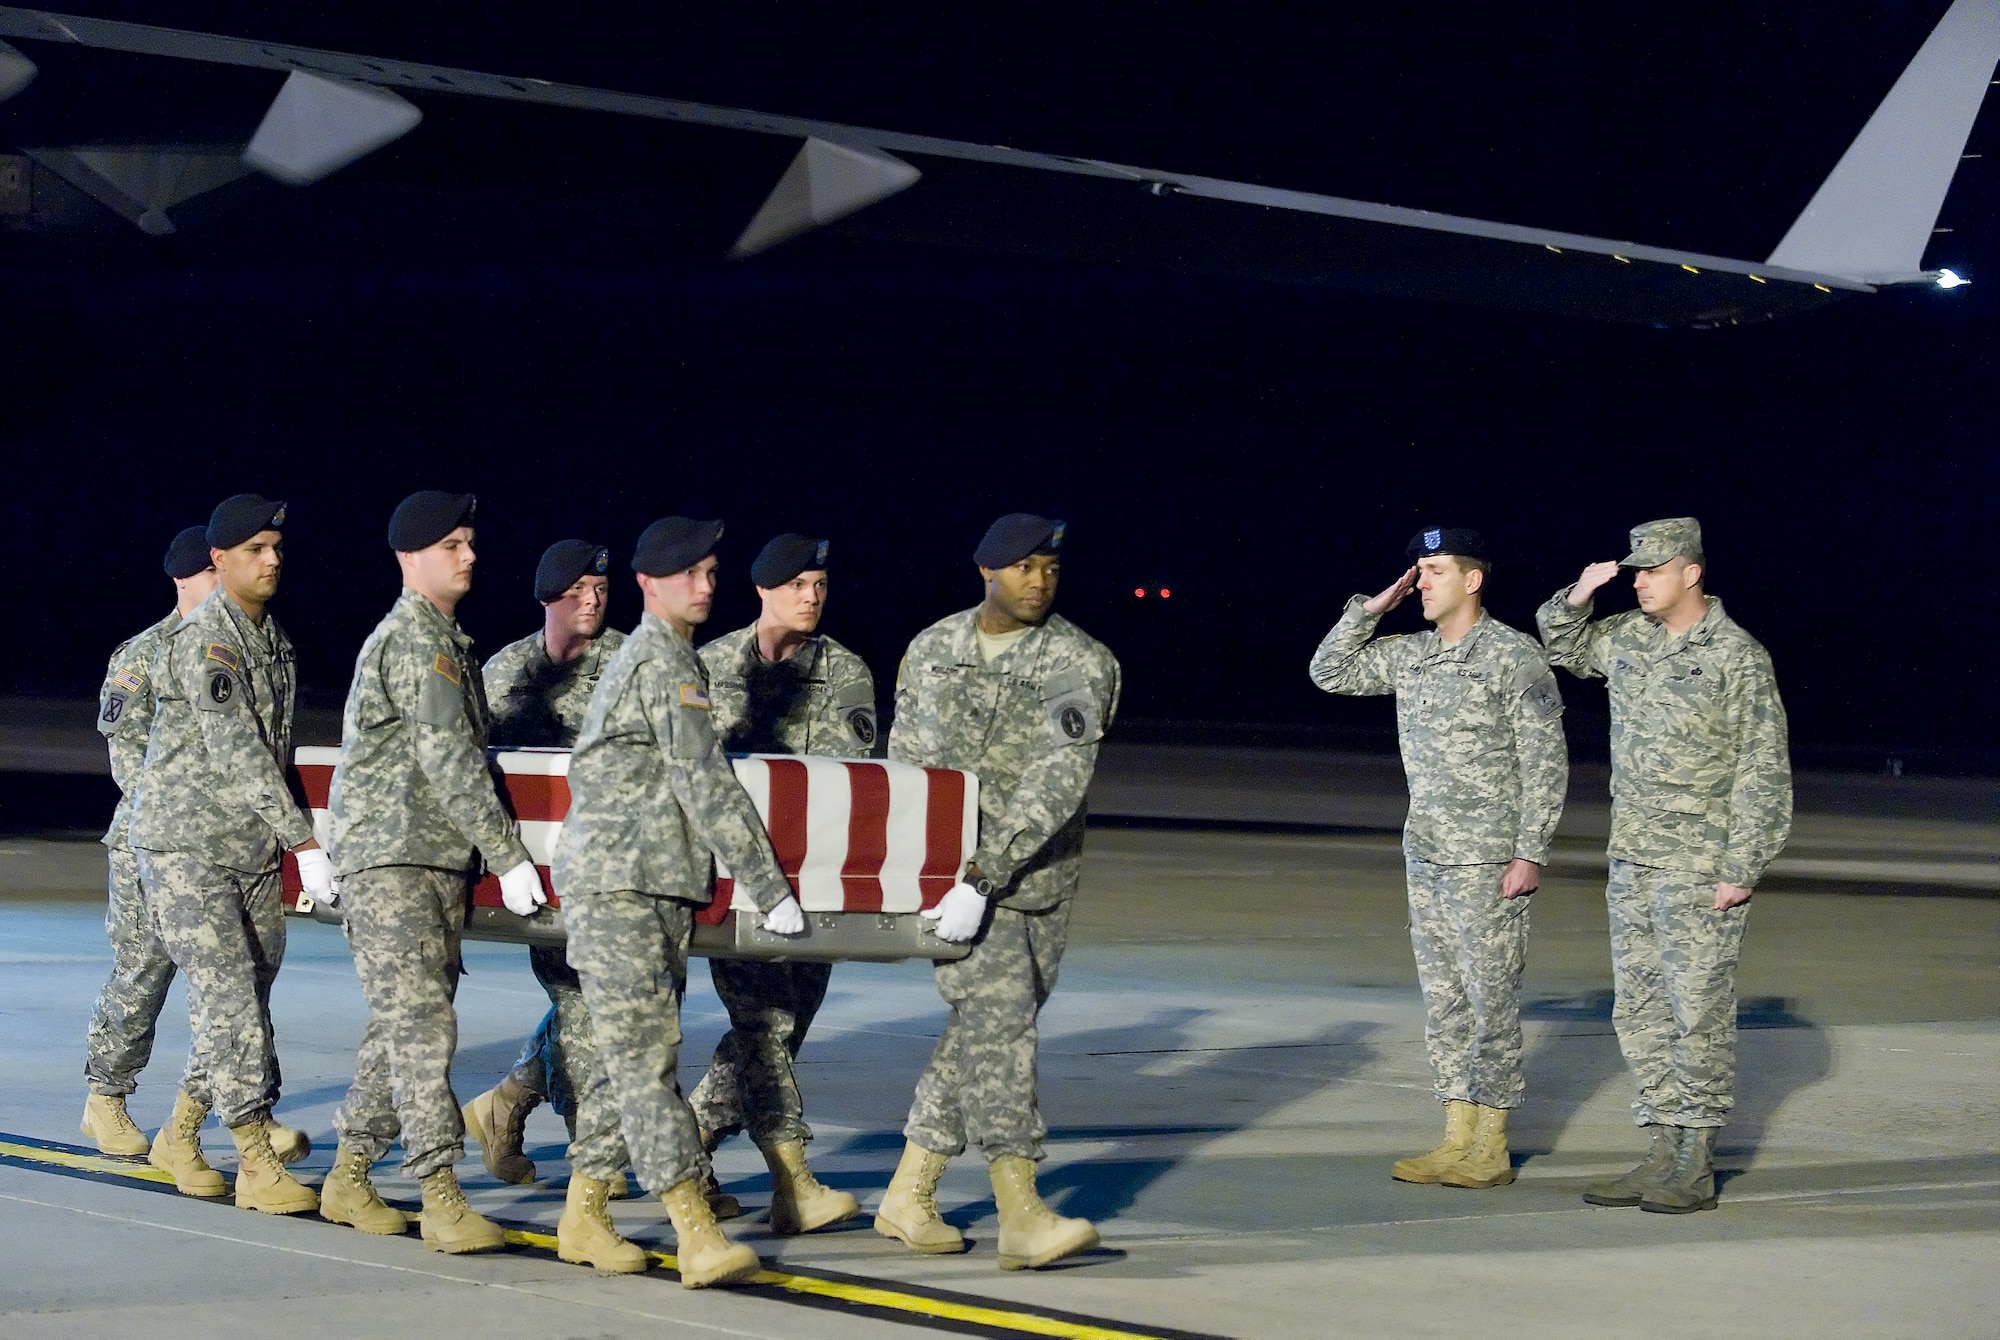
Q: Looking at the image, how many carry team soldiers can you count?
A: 7